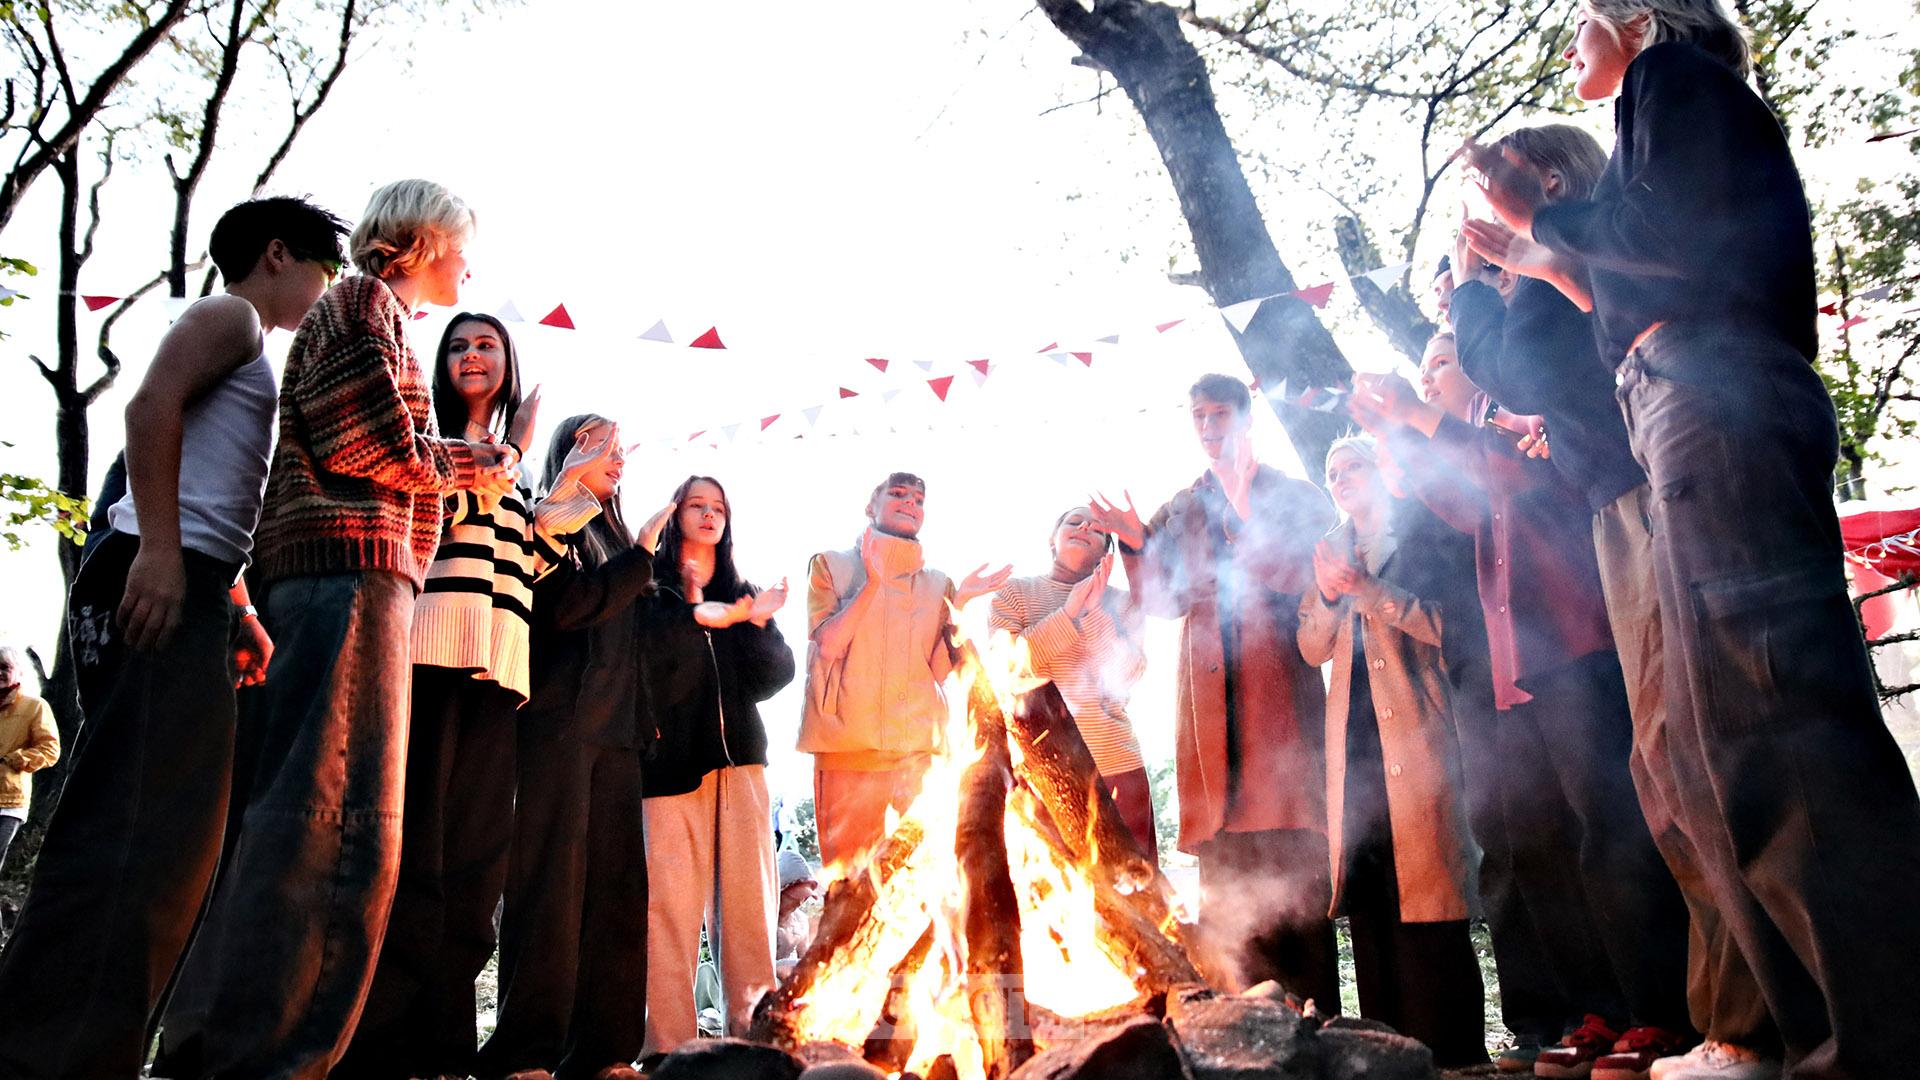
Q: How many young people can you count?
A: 13